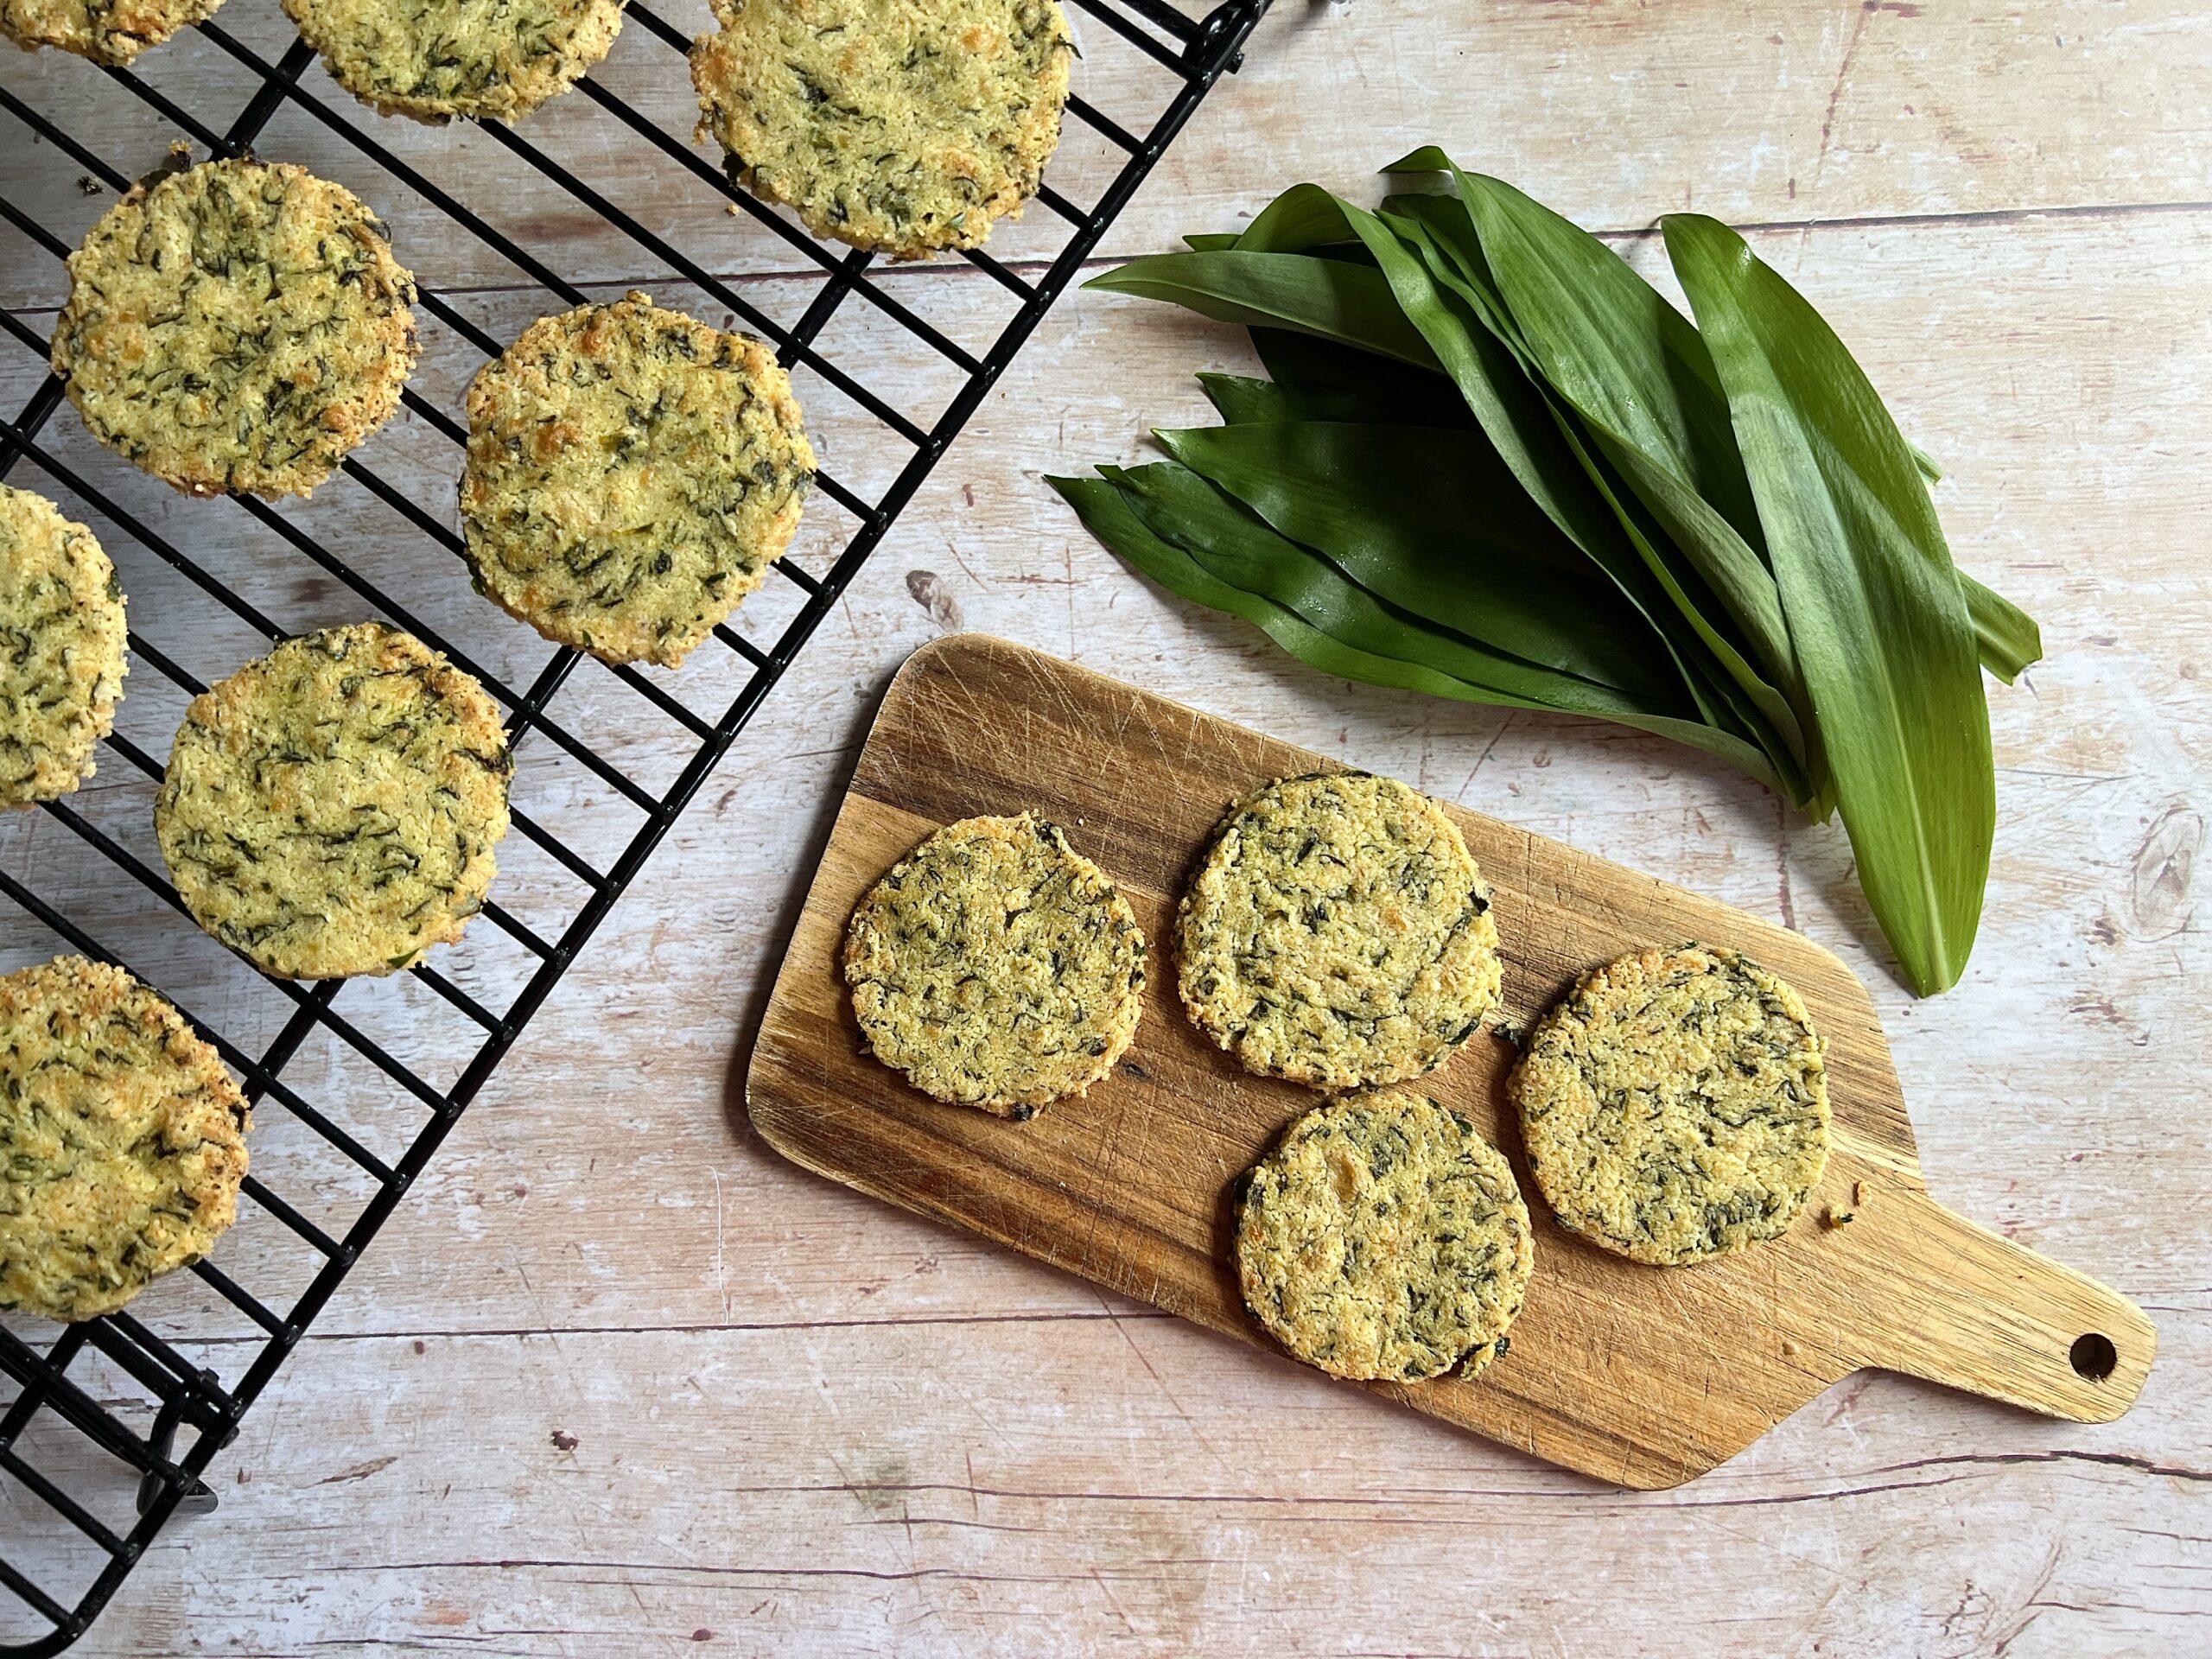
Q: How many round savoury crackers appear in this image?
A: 12